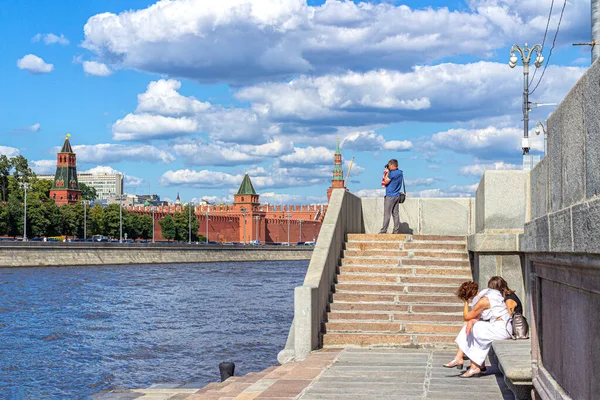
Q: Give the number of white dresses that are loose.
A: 1